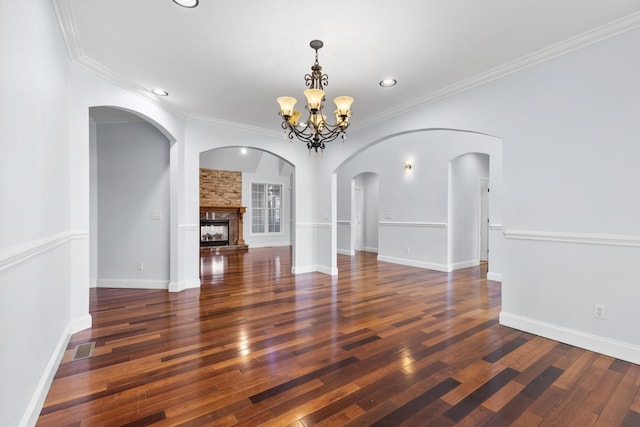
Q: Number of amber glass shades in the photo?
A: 6